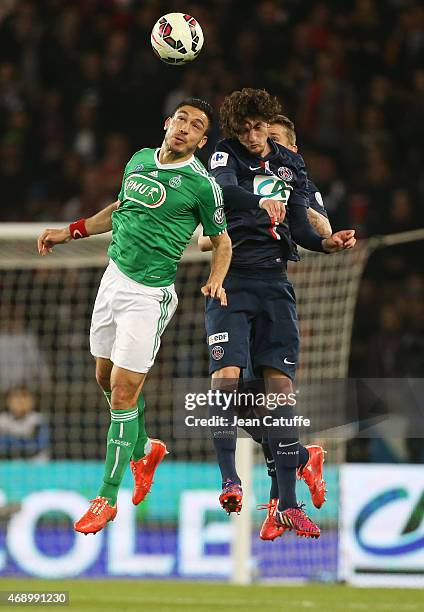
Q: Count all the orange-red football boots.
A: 4